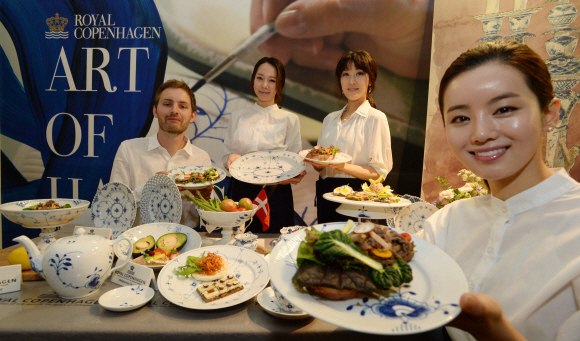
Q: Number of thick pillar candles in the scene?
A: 0